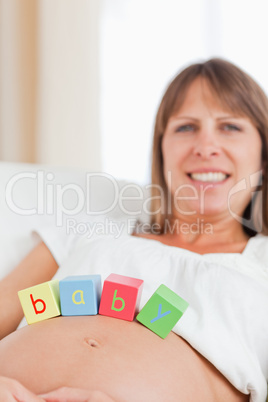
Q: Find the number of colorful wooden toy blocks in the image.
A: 4